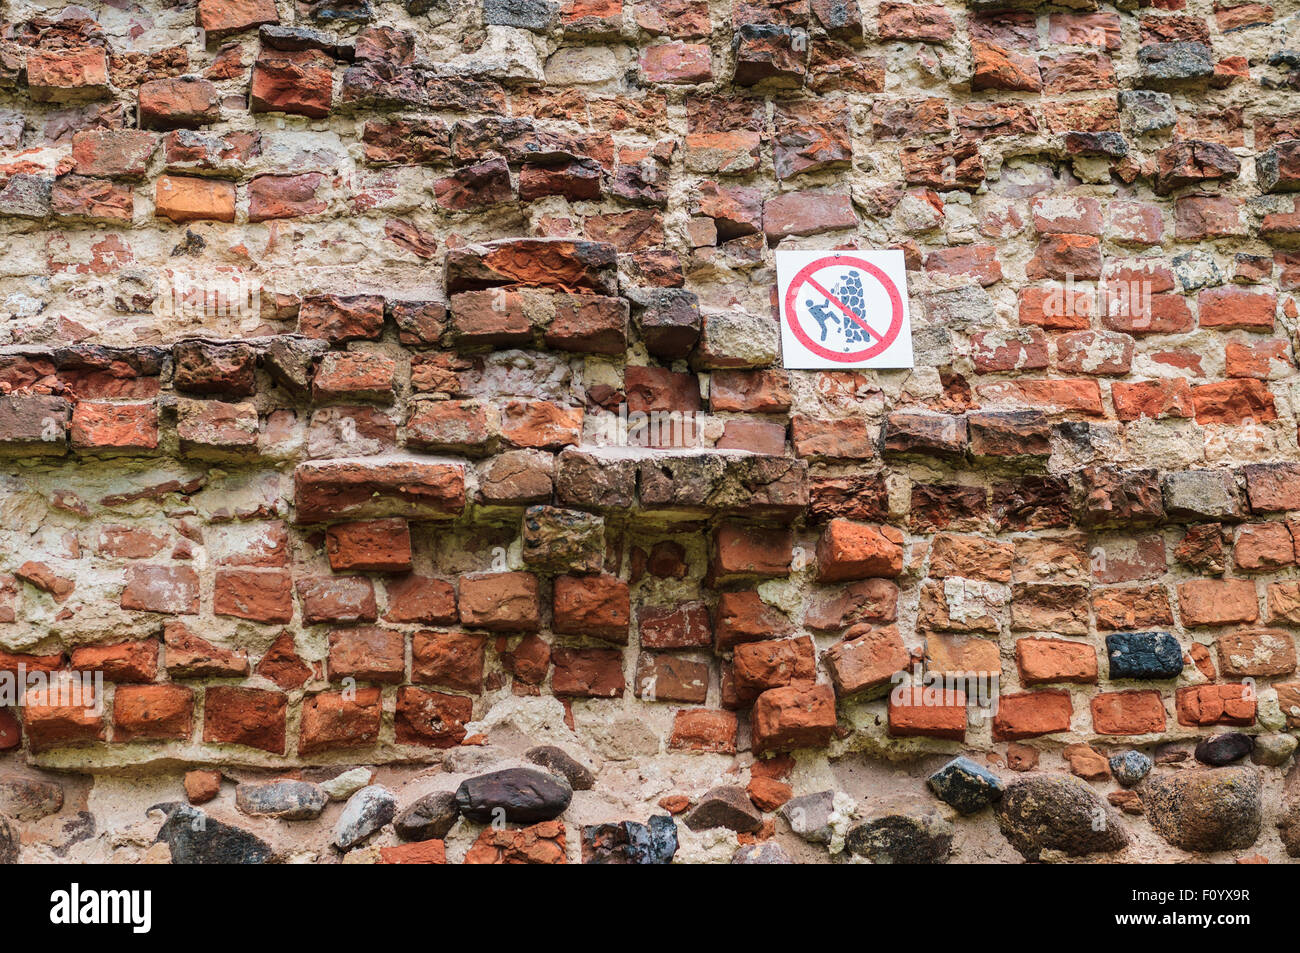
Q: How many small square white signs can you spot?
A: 1